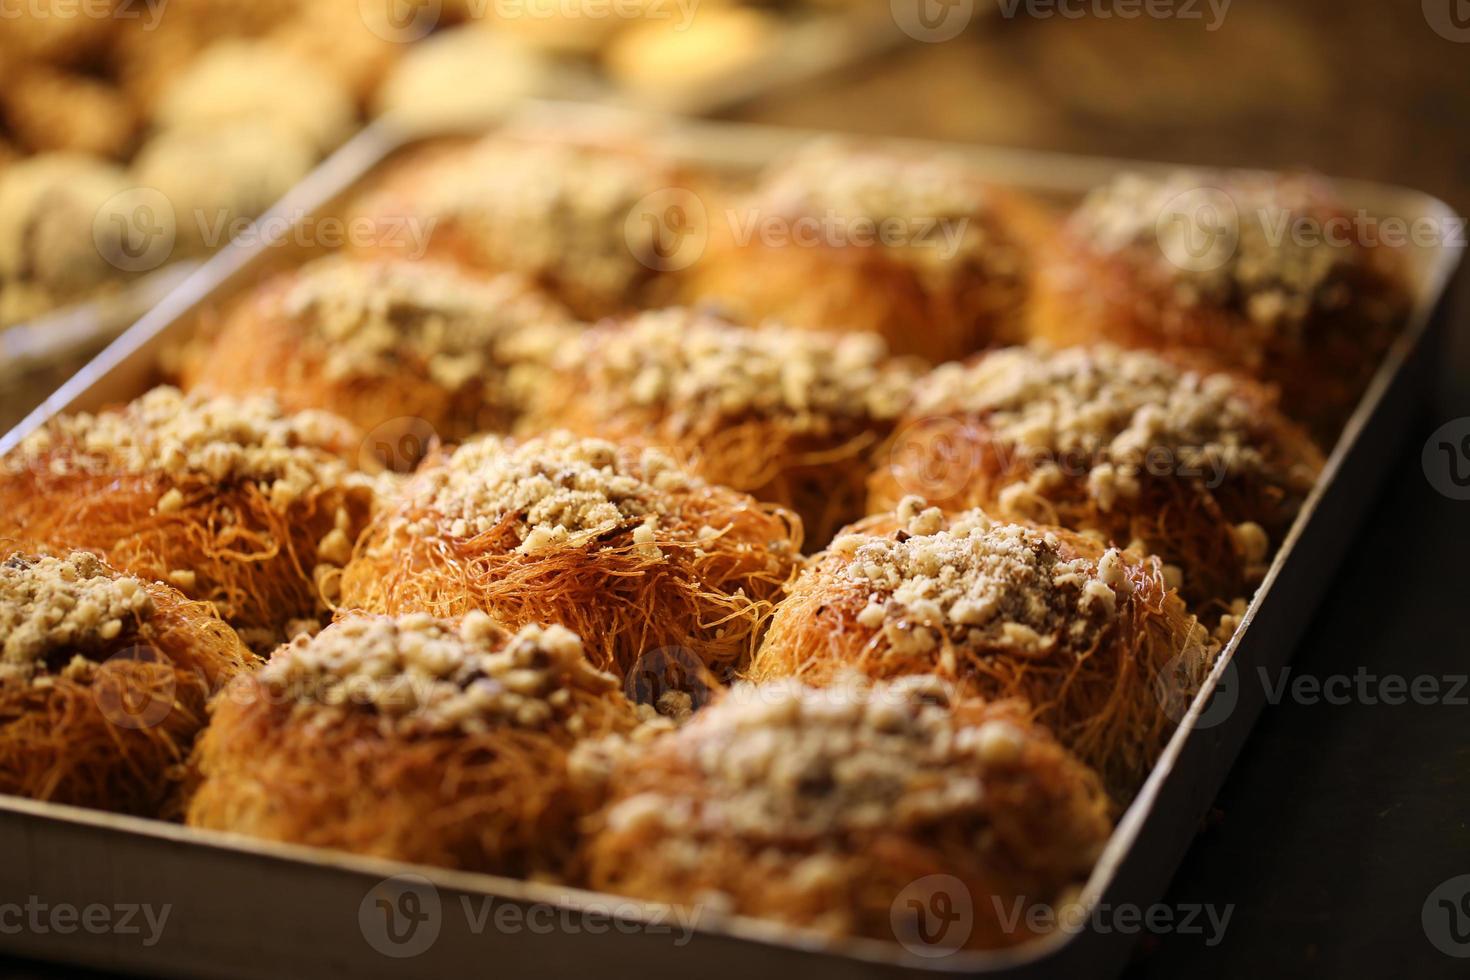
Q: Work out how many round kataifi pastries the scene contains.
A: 12